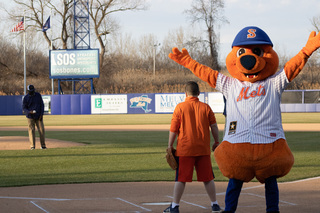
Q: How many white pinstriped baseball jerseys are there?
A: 1